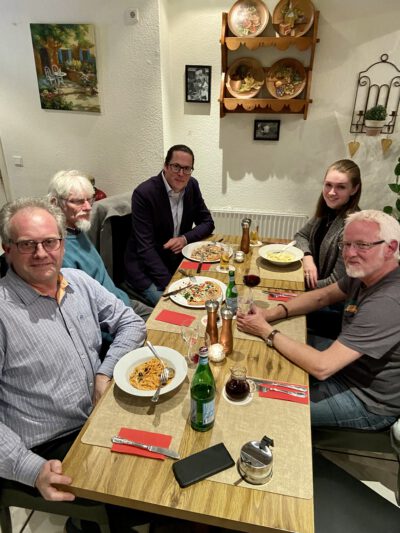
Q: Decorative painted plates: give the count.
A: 4